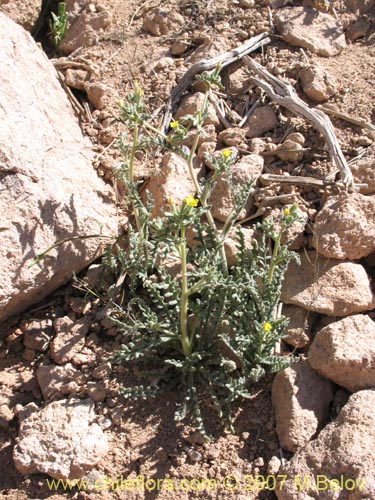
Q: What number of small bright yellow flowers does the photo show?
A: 5